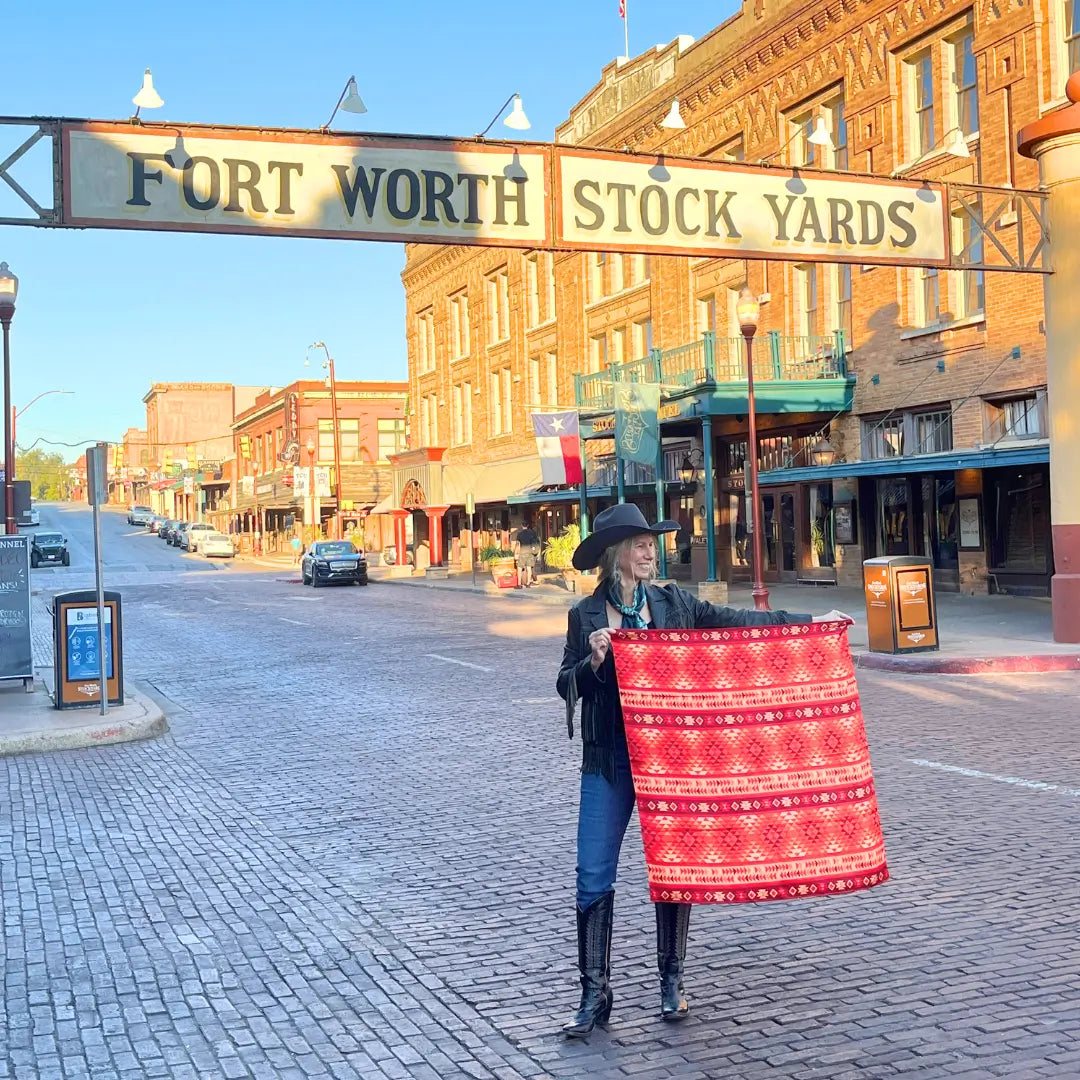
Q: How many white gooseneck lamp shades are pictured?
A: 6